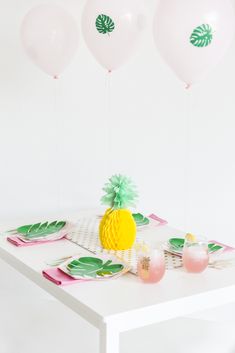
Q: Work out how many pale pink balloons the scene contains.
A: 3